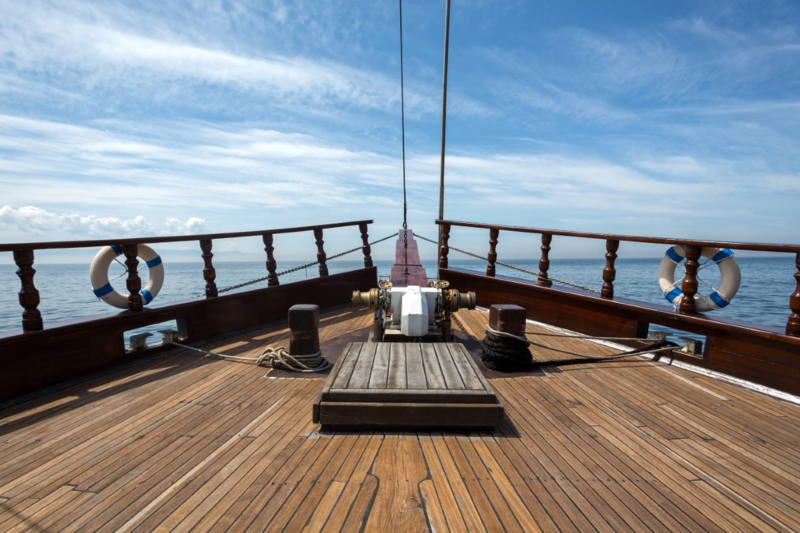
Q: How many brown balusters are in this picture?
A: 12